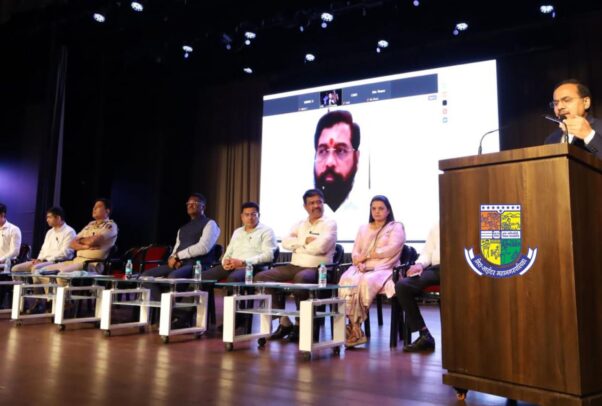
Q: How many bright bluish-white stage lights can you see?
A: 10